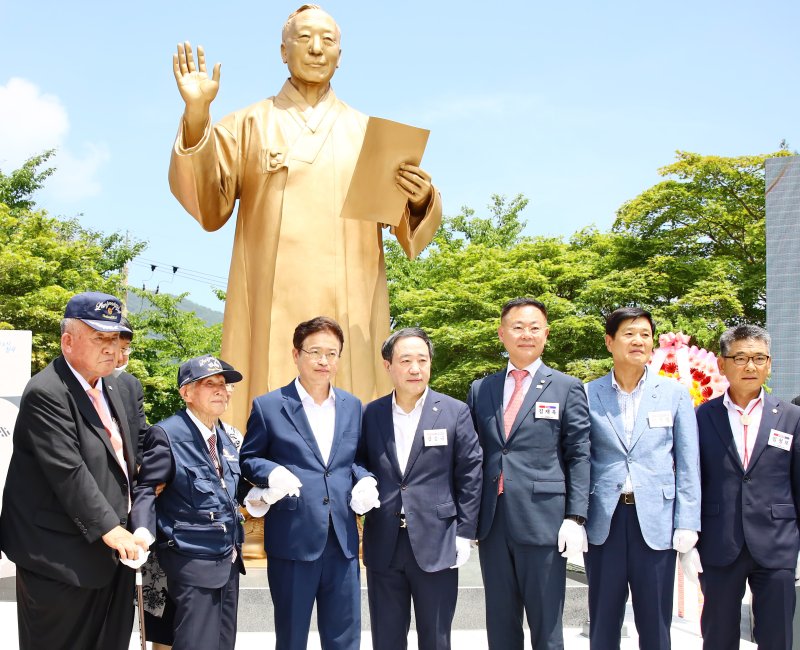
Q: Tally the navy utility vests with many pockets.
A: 1